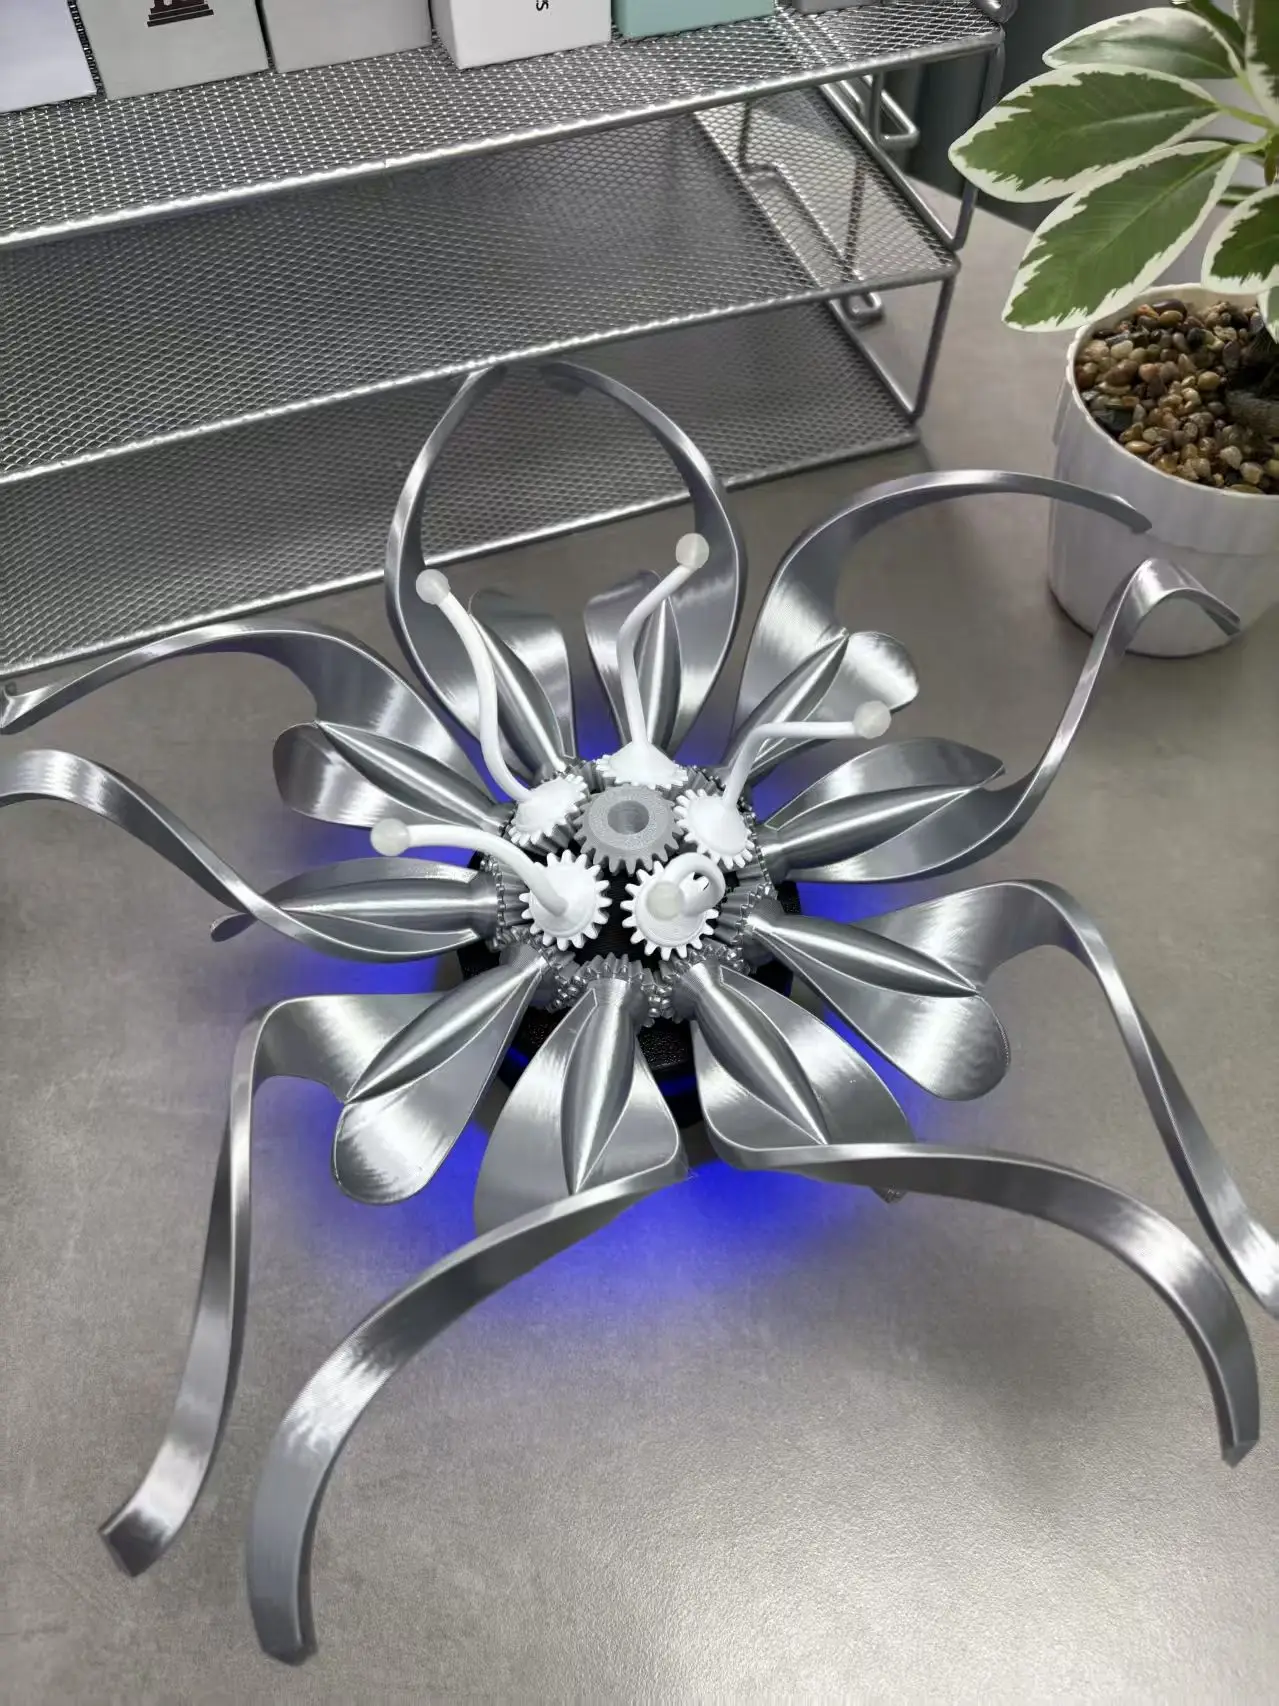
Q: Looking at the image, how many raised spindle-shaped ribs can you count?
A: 10